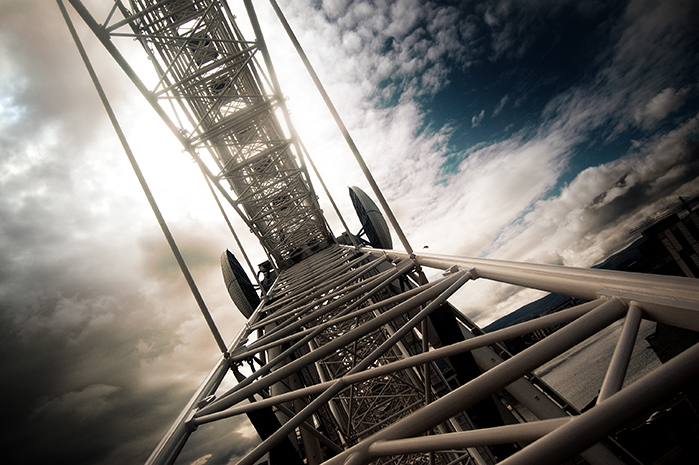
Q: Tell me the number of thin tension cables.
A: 4